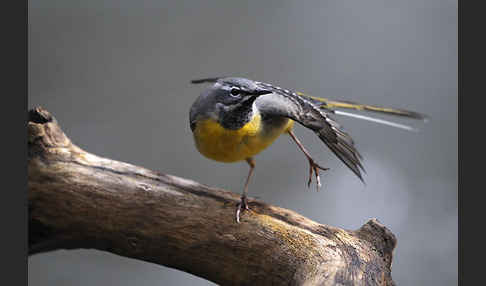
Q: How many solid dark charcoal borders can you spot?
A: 2